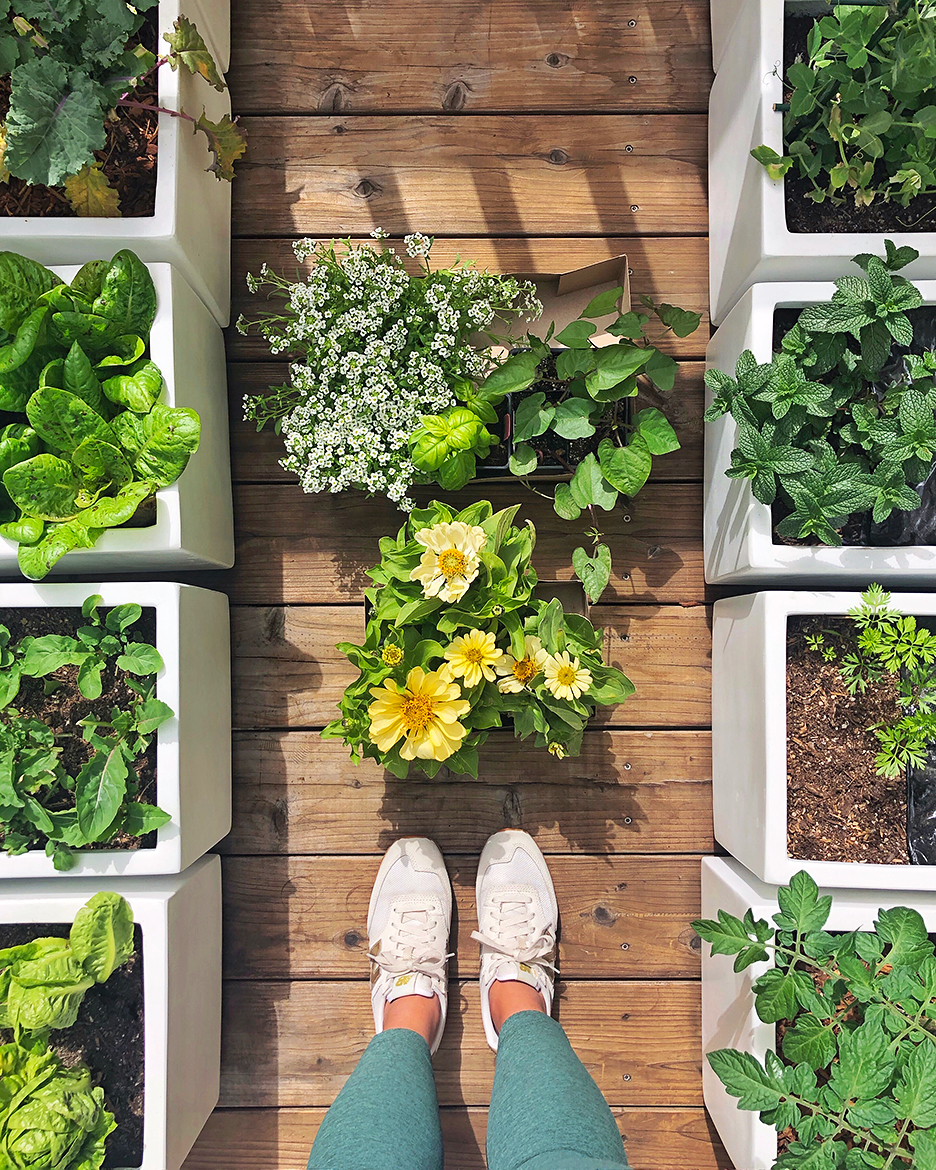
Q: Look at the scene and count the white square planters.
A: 8